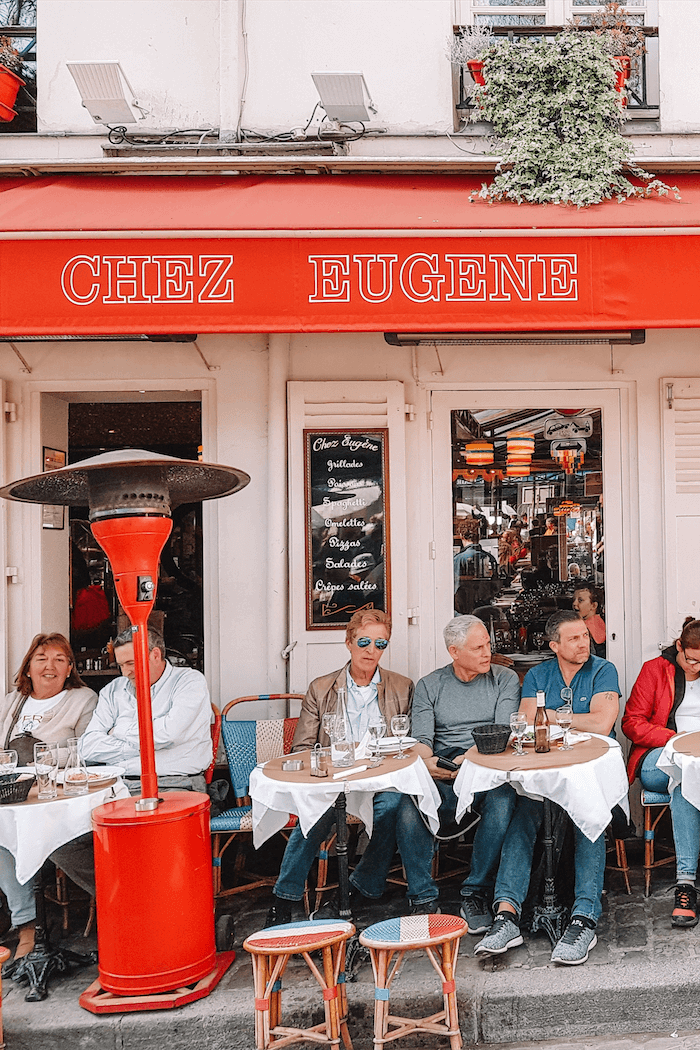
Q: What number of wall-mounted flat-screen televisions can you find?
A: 0